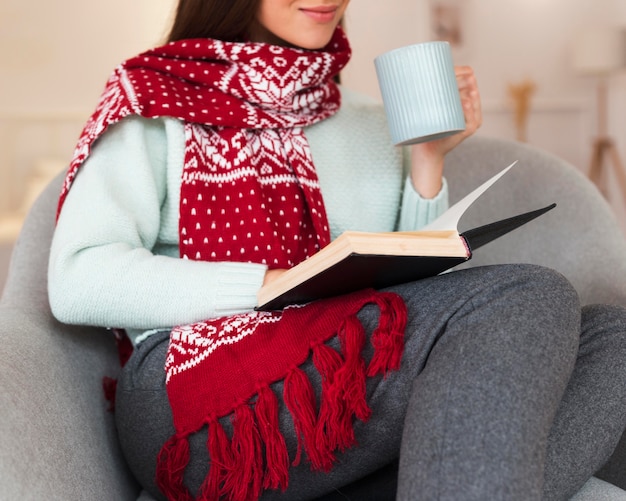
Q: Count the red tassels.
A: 8